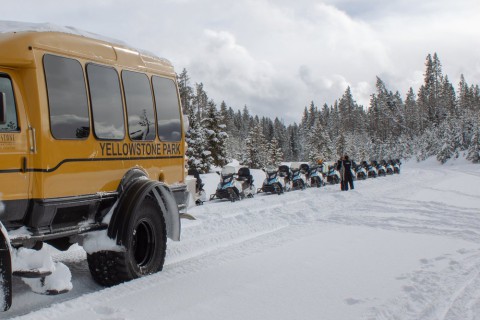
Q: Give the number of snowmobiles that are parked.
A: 12